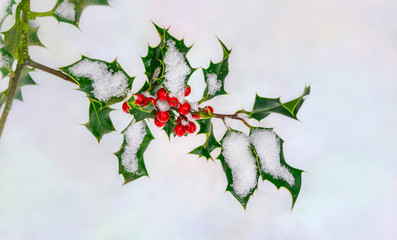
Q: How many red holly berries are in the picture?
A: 14